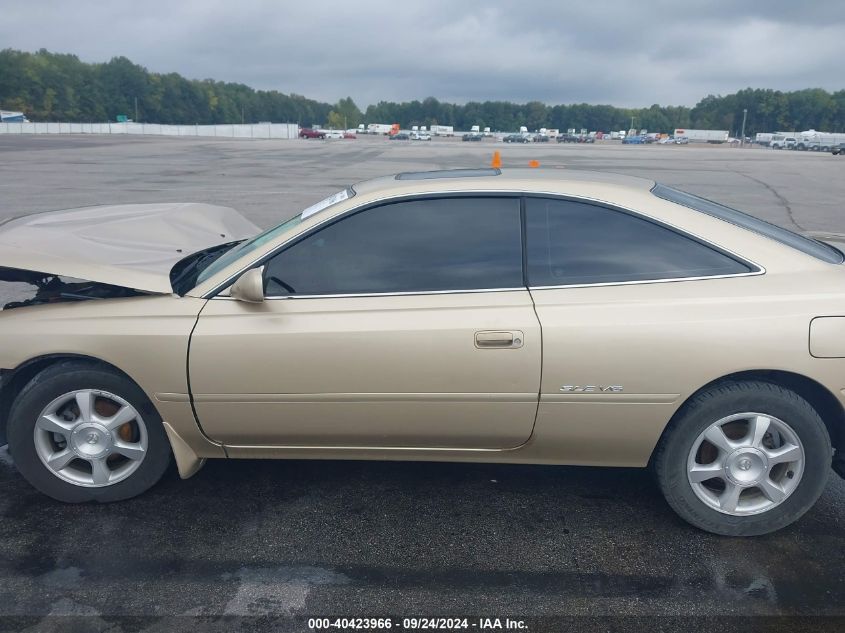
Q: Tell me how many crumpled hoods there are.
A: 1